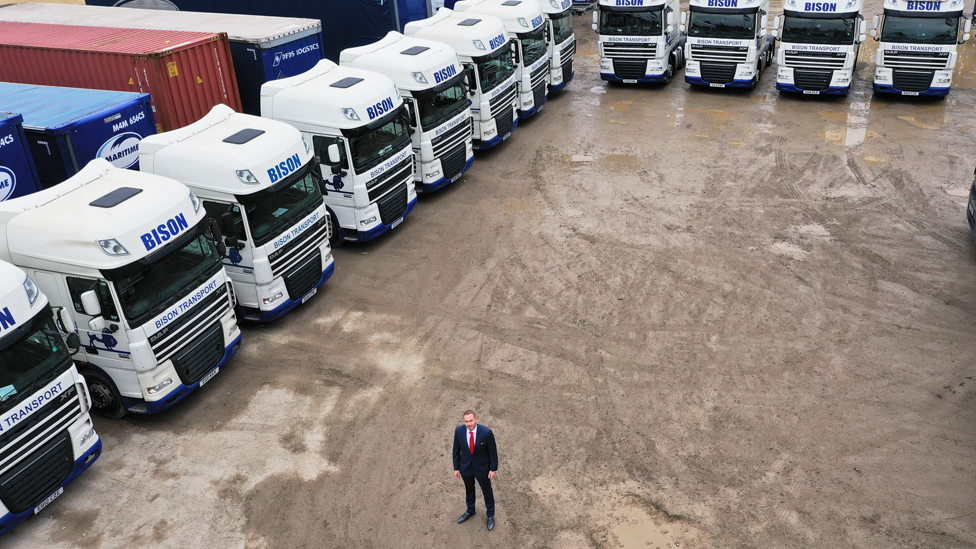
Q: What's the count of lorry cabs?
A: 12